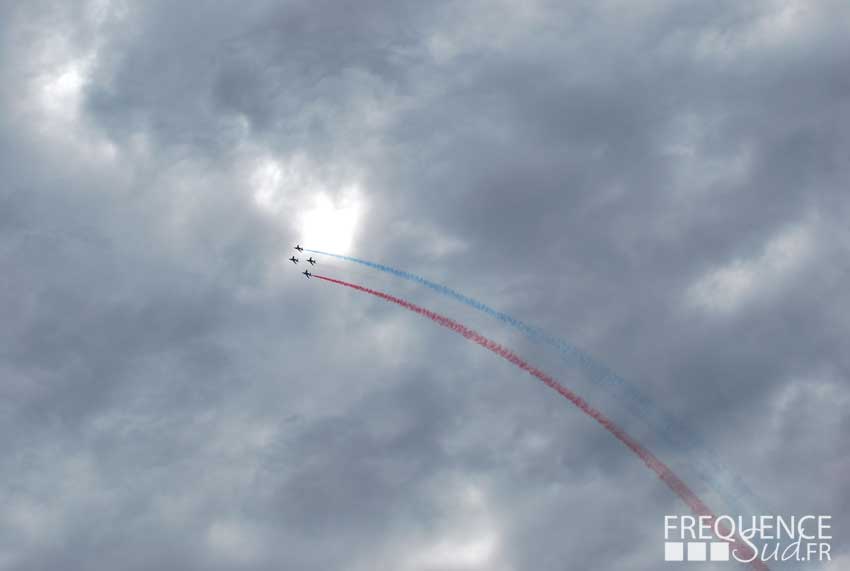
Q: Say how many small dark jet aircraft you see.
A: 4